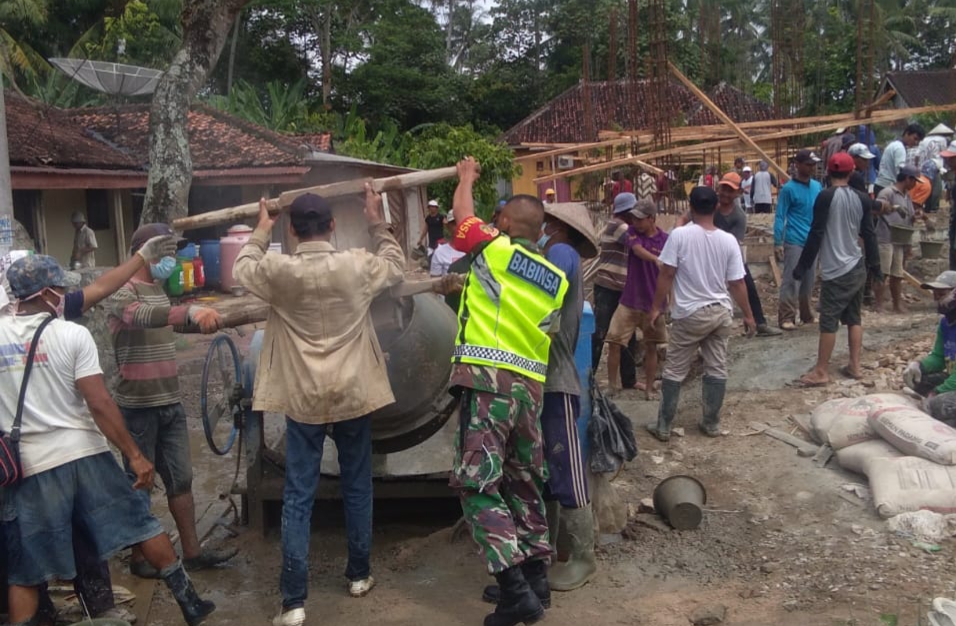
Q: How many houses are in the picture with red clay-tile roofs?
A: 2